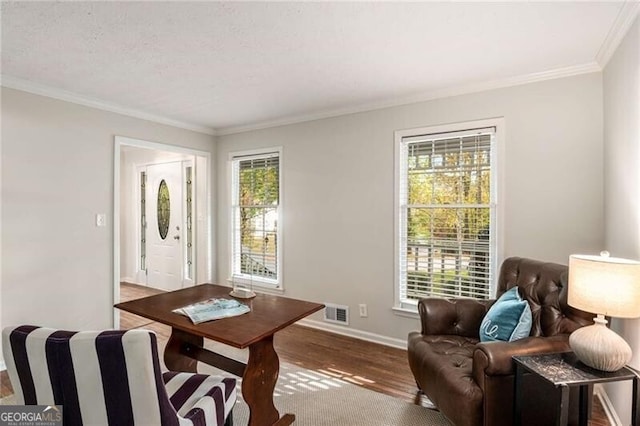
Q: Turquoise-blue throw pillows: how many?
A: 1